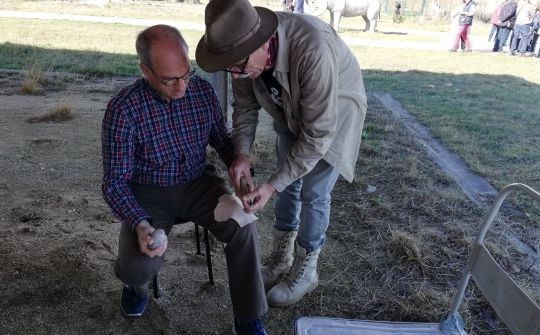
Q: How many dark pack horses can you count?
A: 0